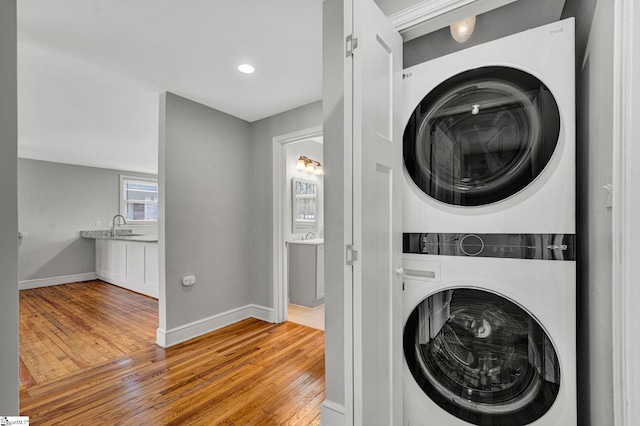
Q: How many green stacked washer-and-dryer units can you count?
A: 0